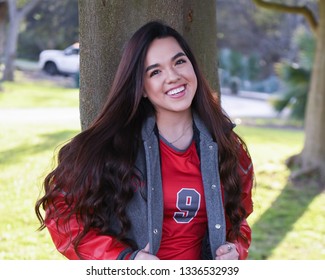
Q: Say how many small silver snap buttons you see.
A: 6